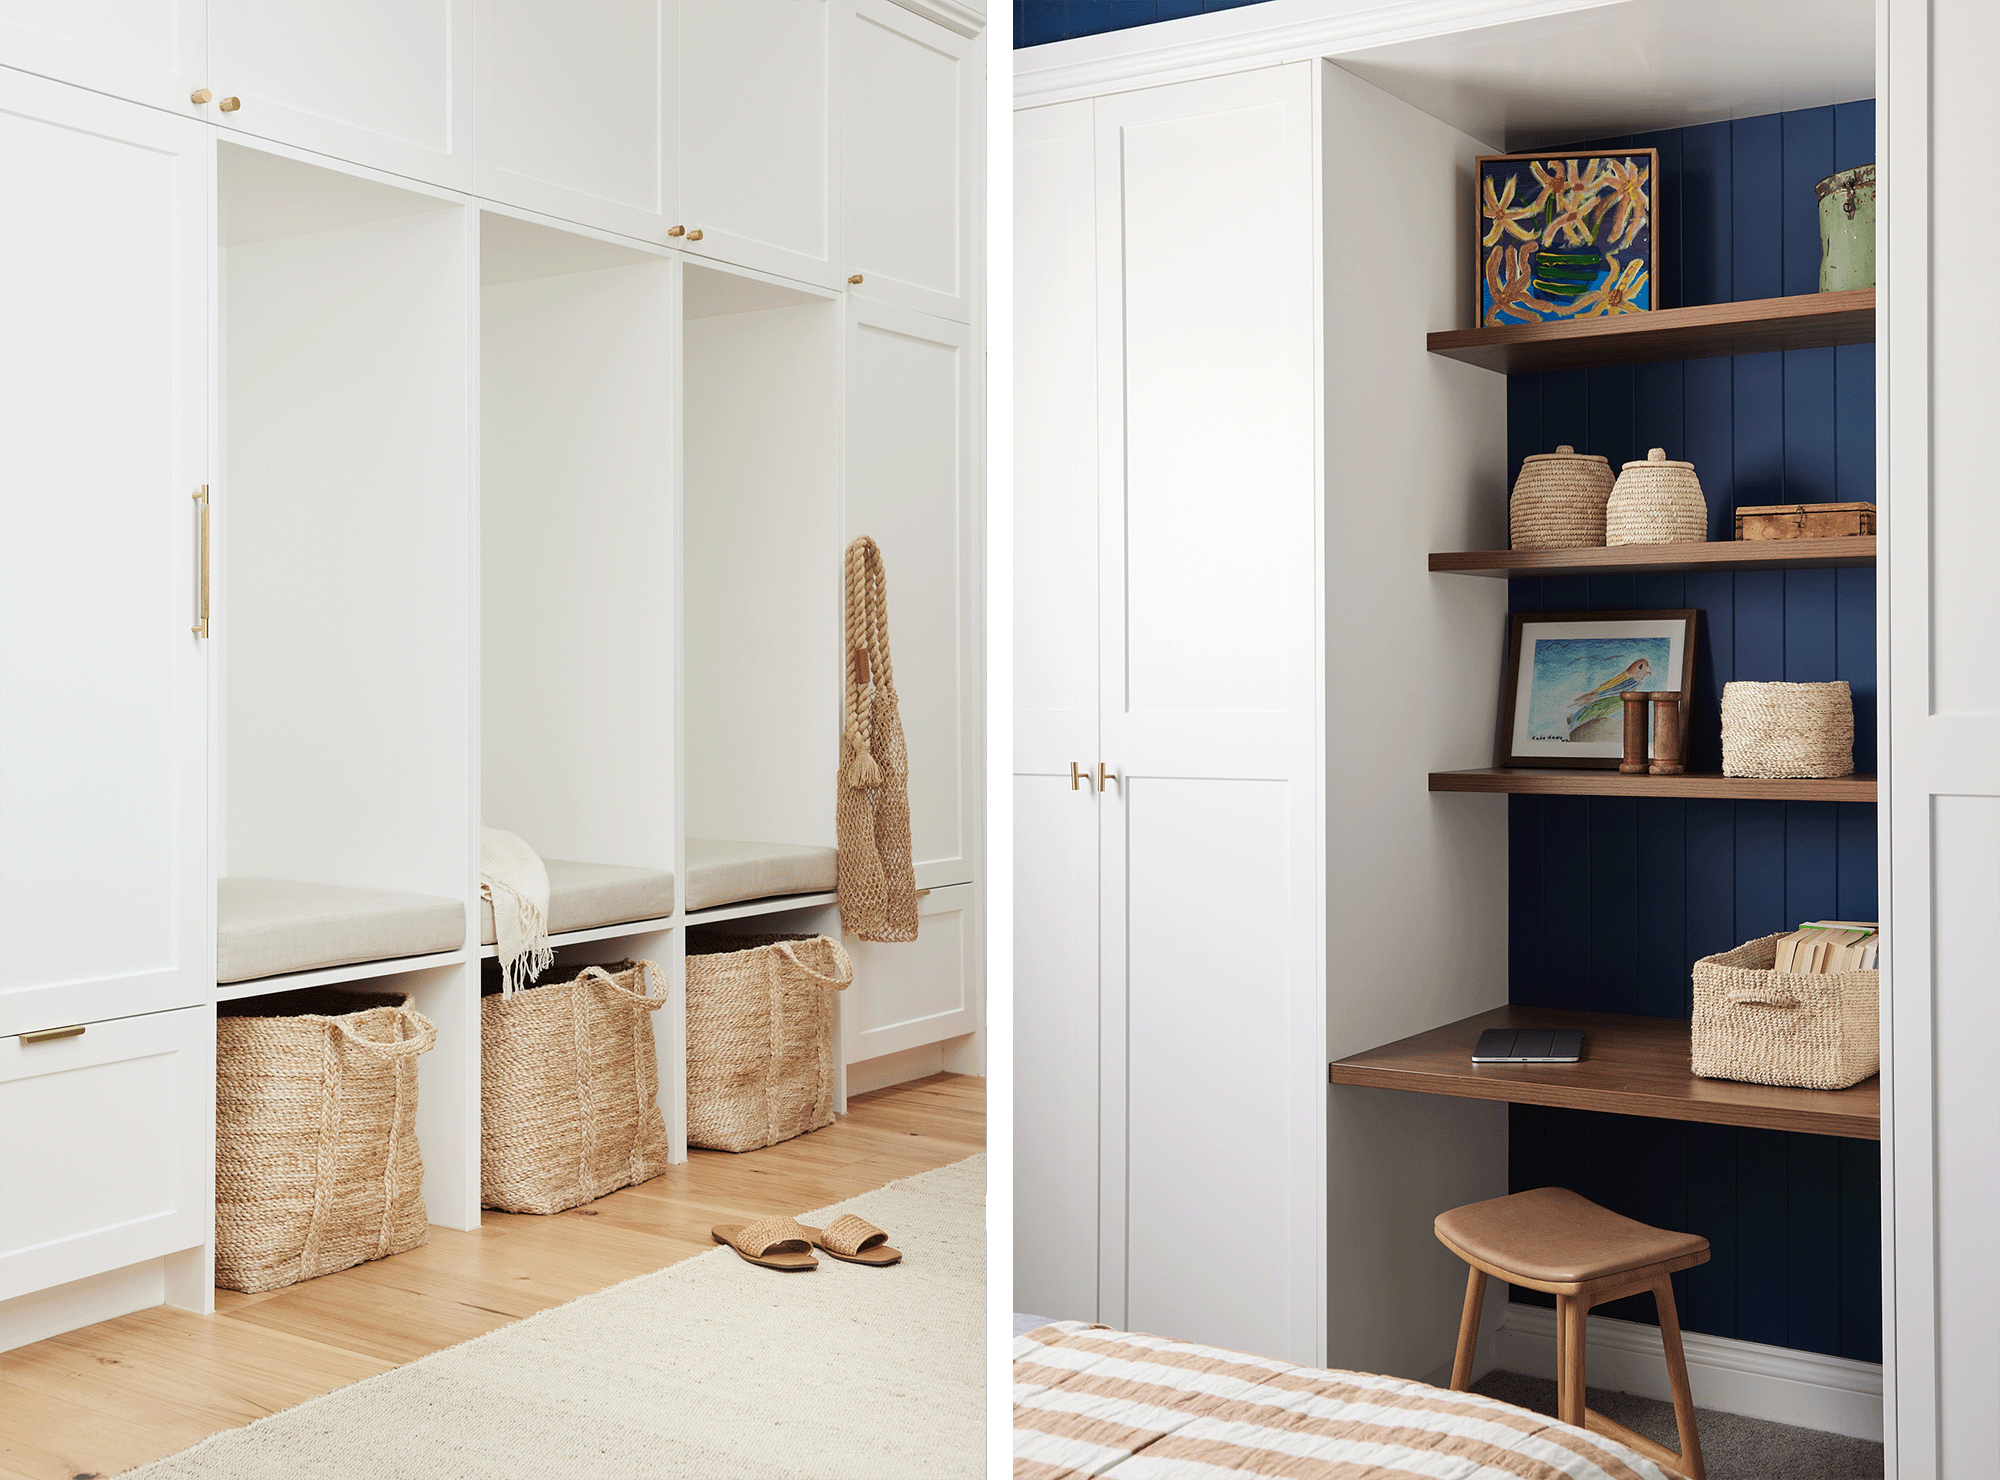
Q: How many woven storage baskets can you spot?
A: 7